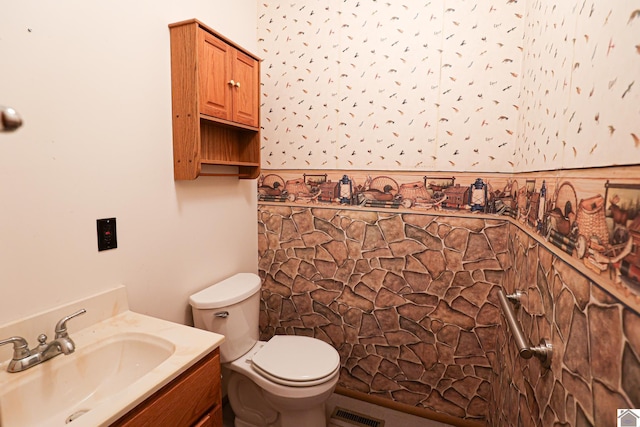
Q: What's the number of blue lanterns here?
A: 3